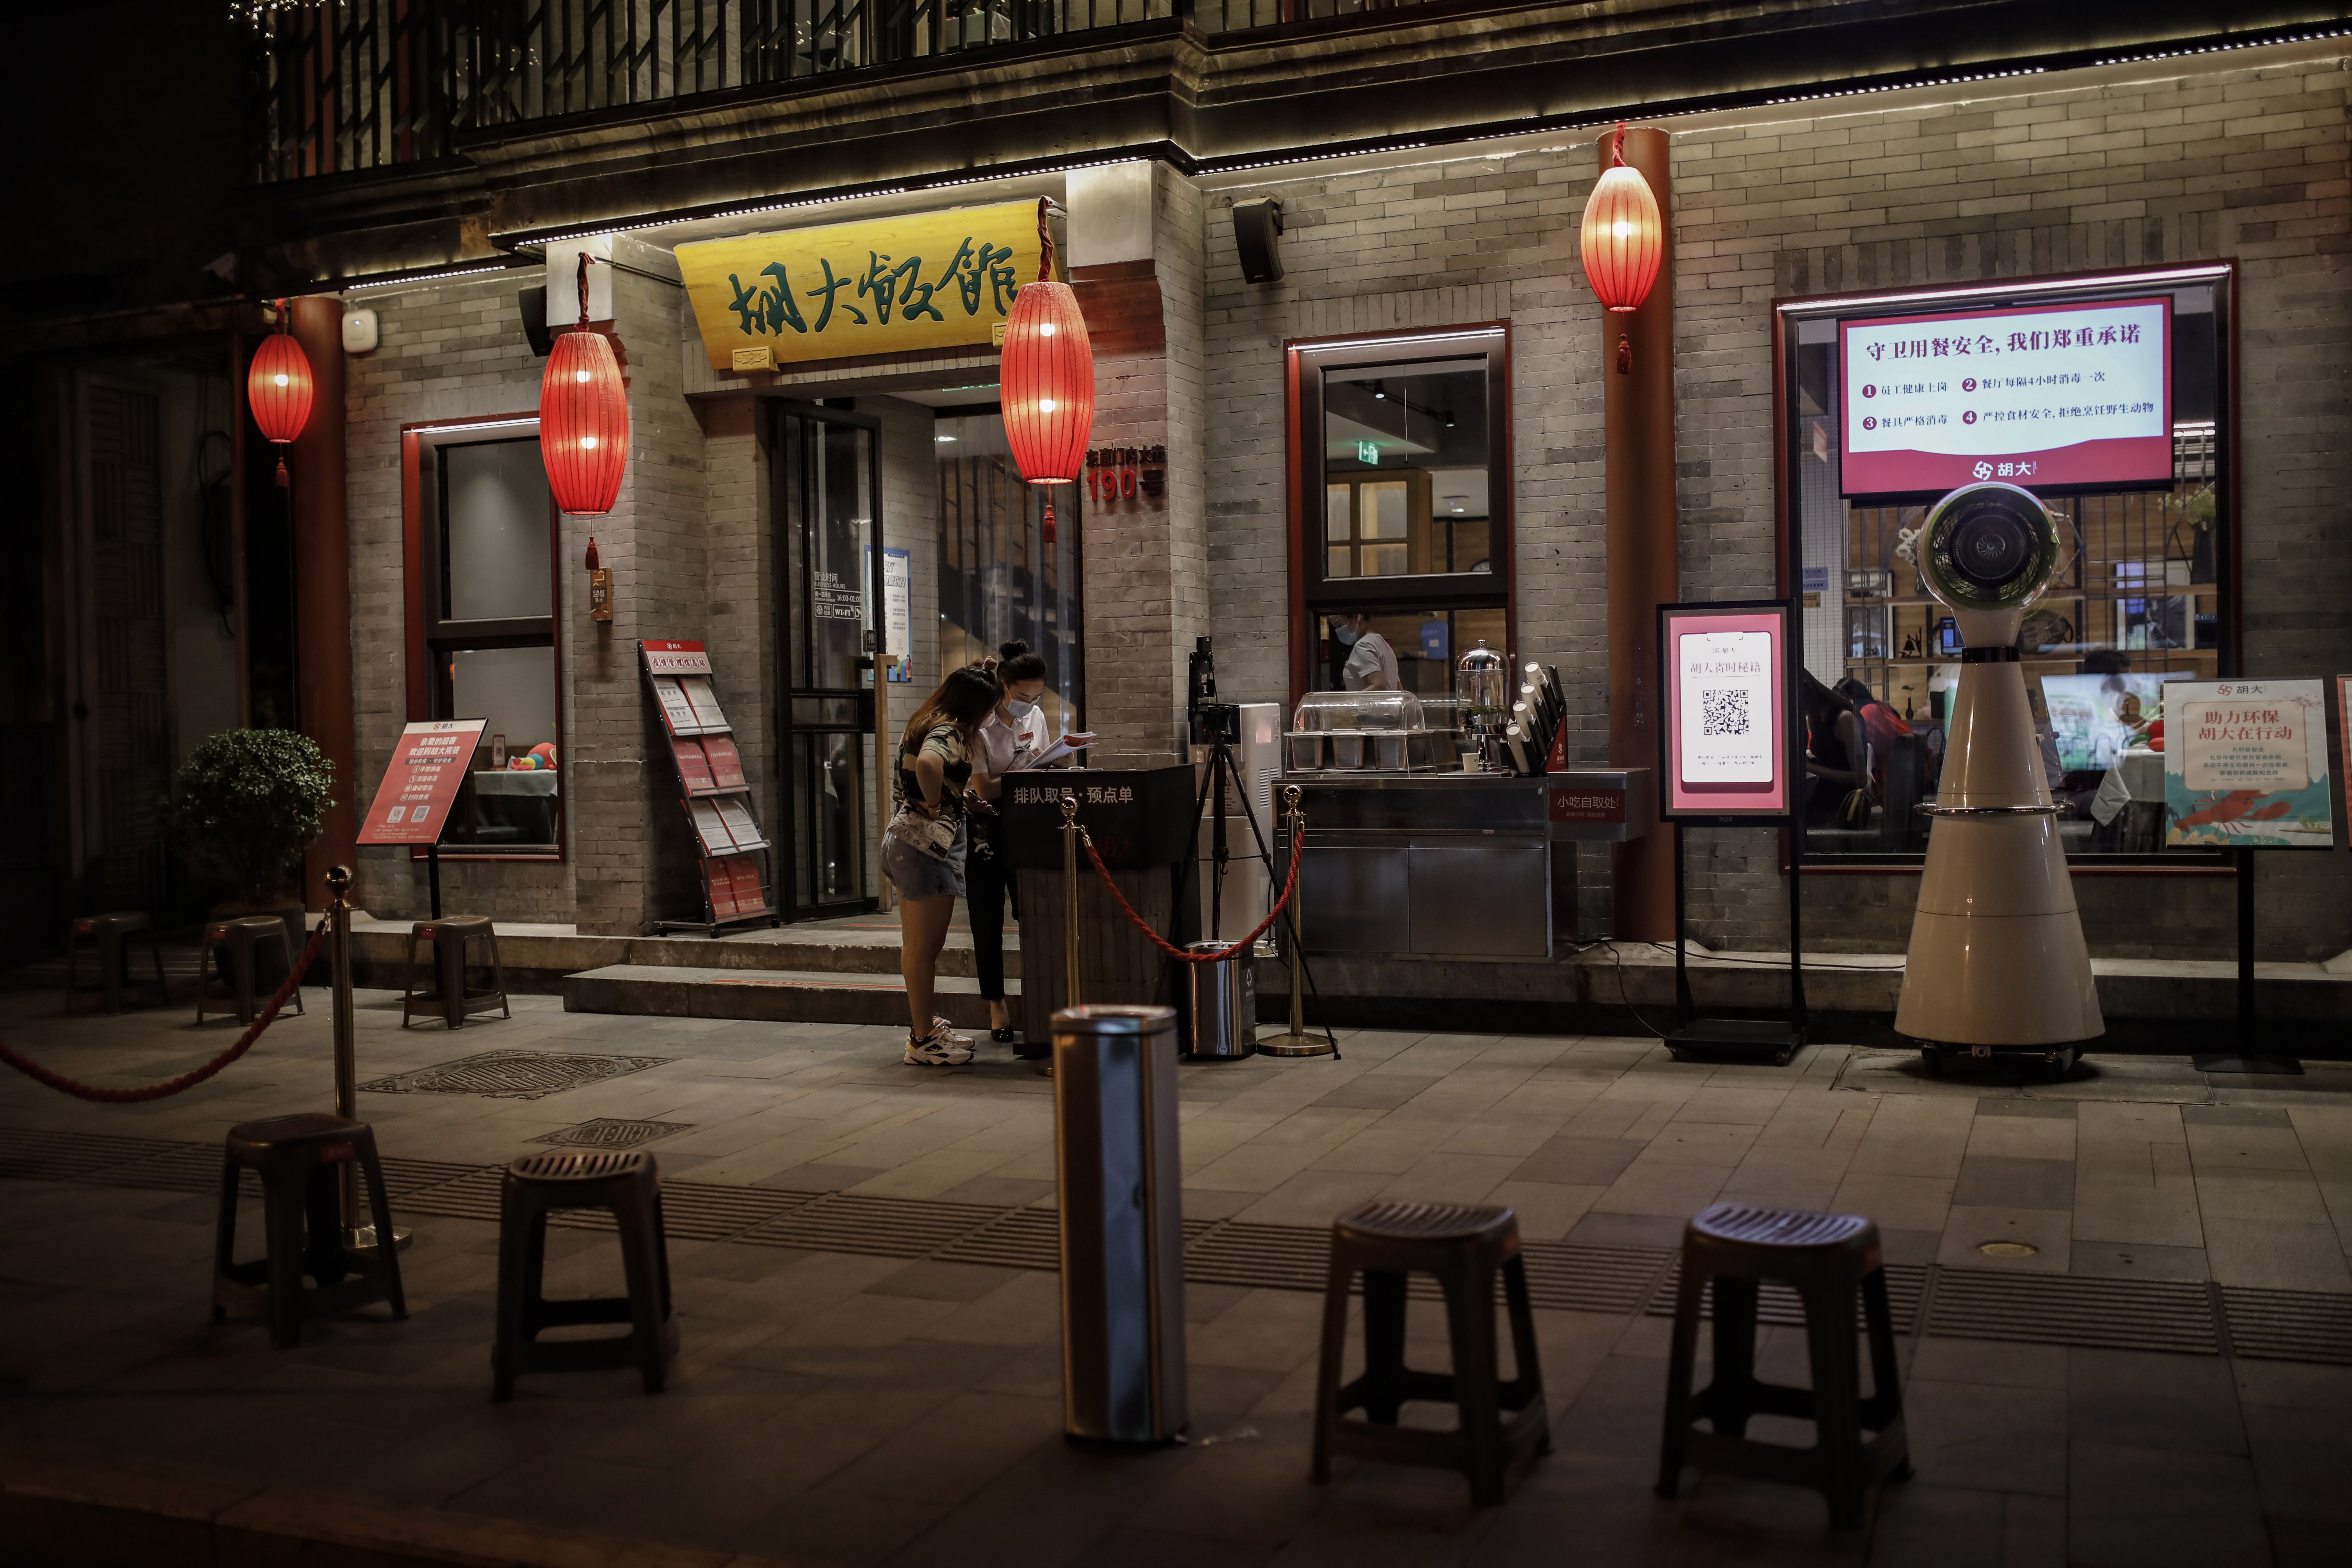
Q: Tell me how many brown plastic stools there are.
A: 7